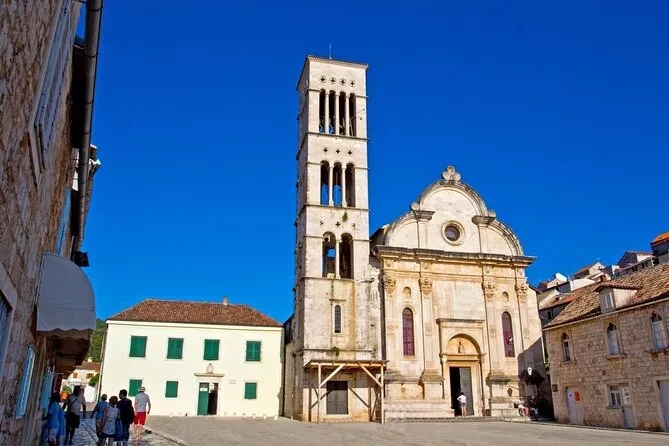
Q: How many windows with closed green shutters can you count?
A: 7